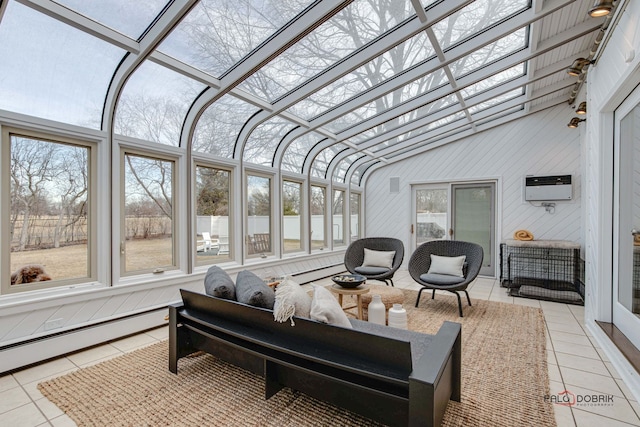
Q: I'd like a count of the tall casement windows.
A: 8